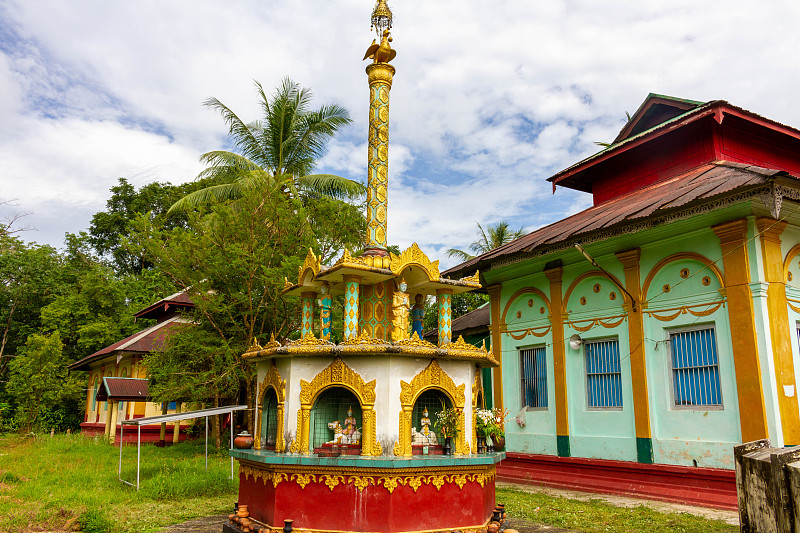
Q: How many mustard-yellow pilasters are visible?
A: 5